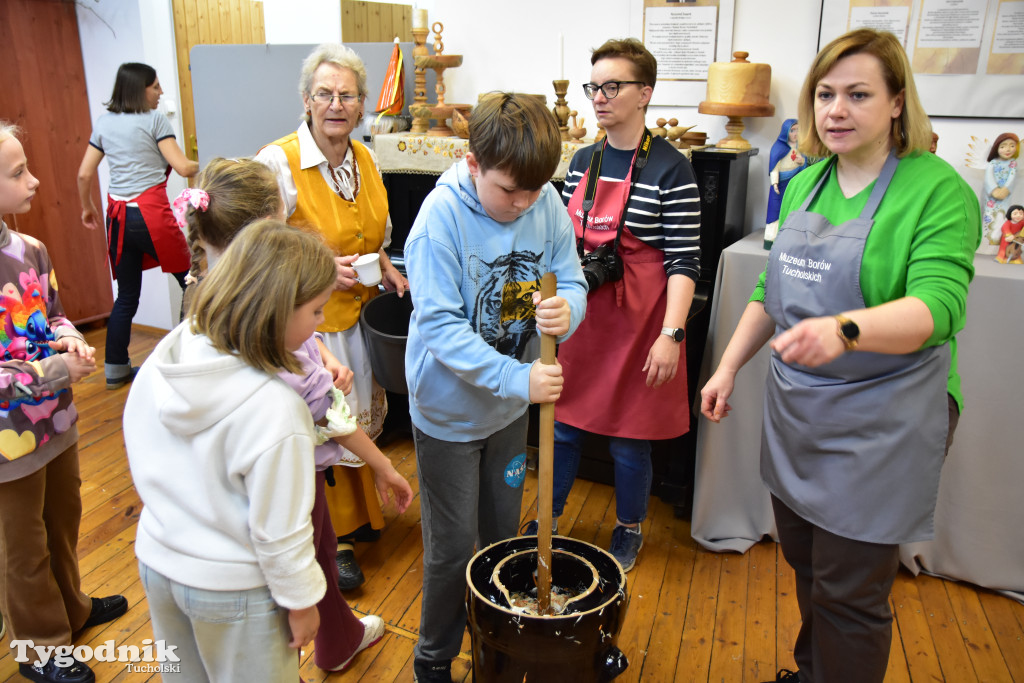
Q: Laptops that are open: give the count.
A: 0